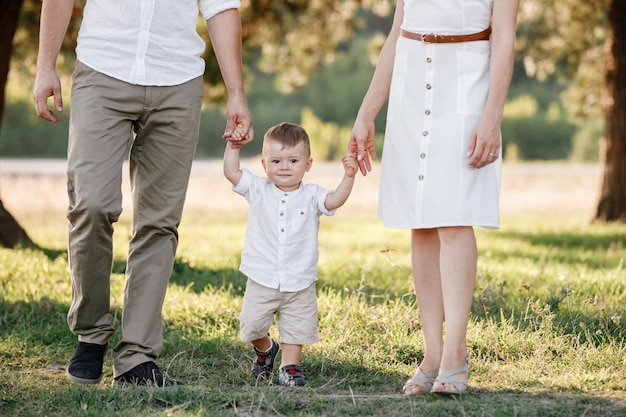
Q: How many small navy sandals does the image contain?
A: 2